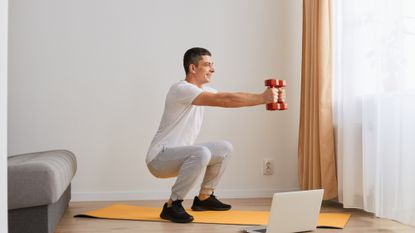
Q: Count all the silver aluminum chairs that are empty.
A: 0